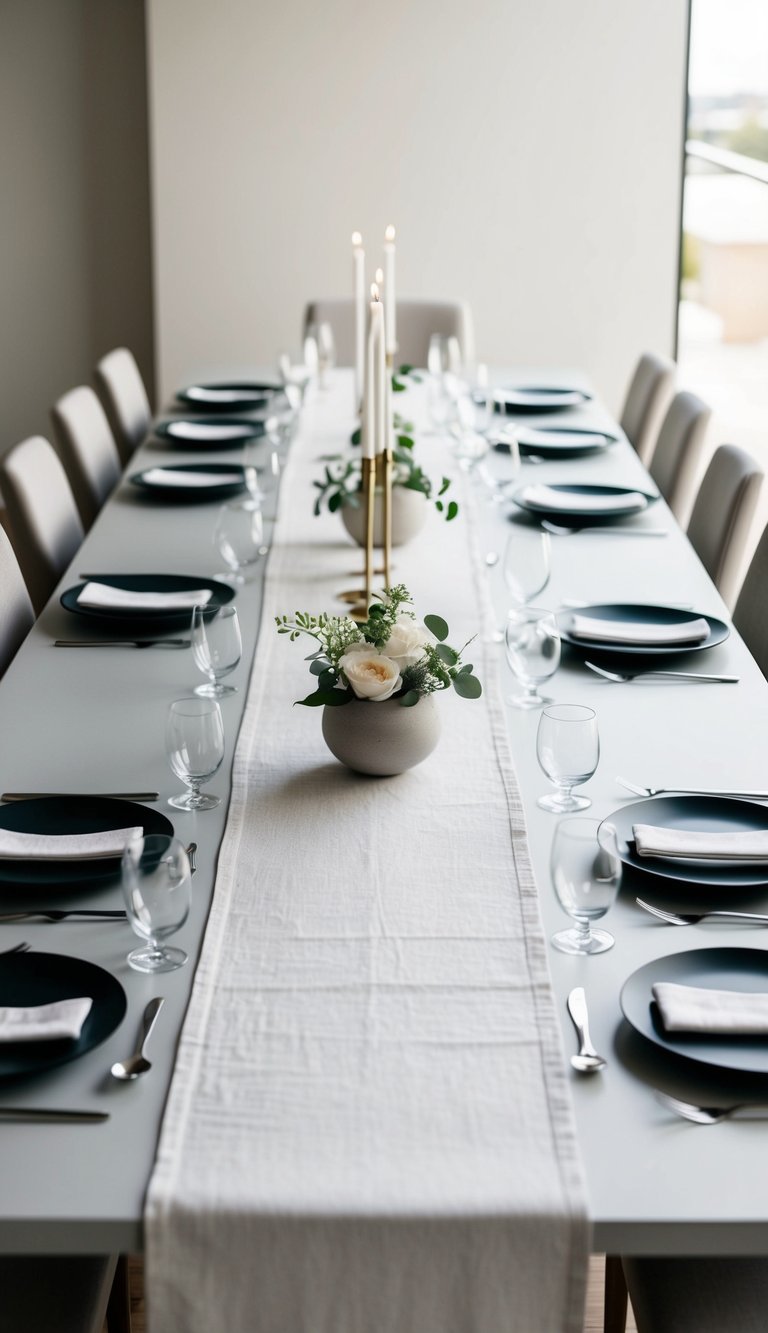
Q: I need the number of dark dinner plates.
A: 12